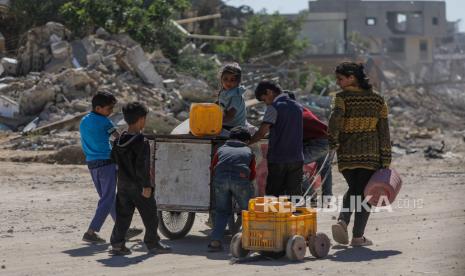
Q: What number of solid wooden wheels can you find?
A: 3